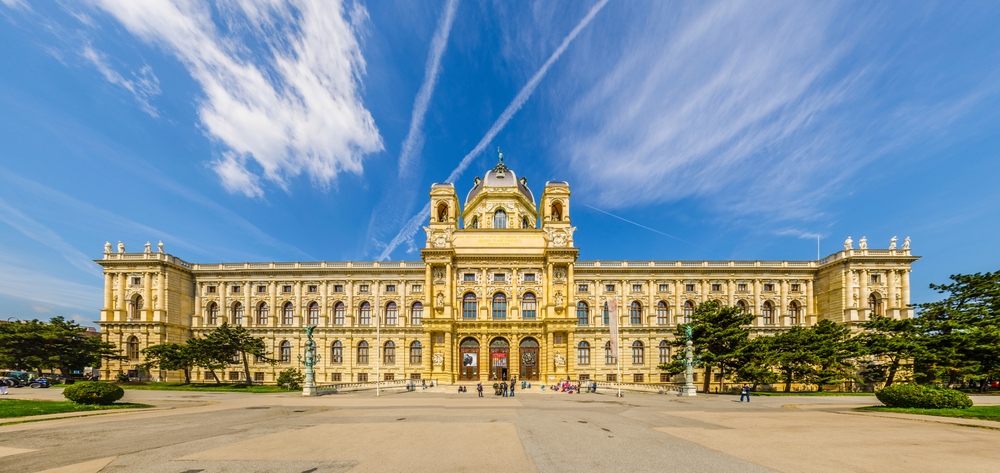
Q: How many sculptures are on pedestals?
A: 2